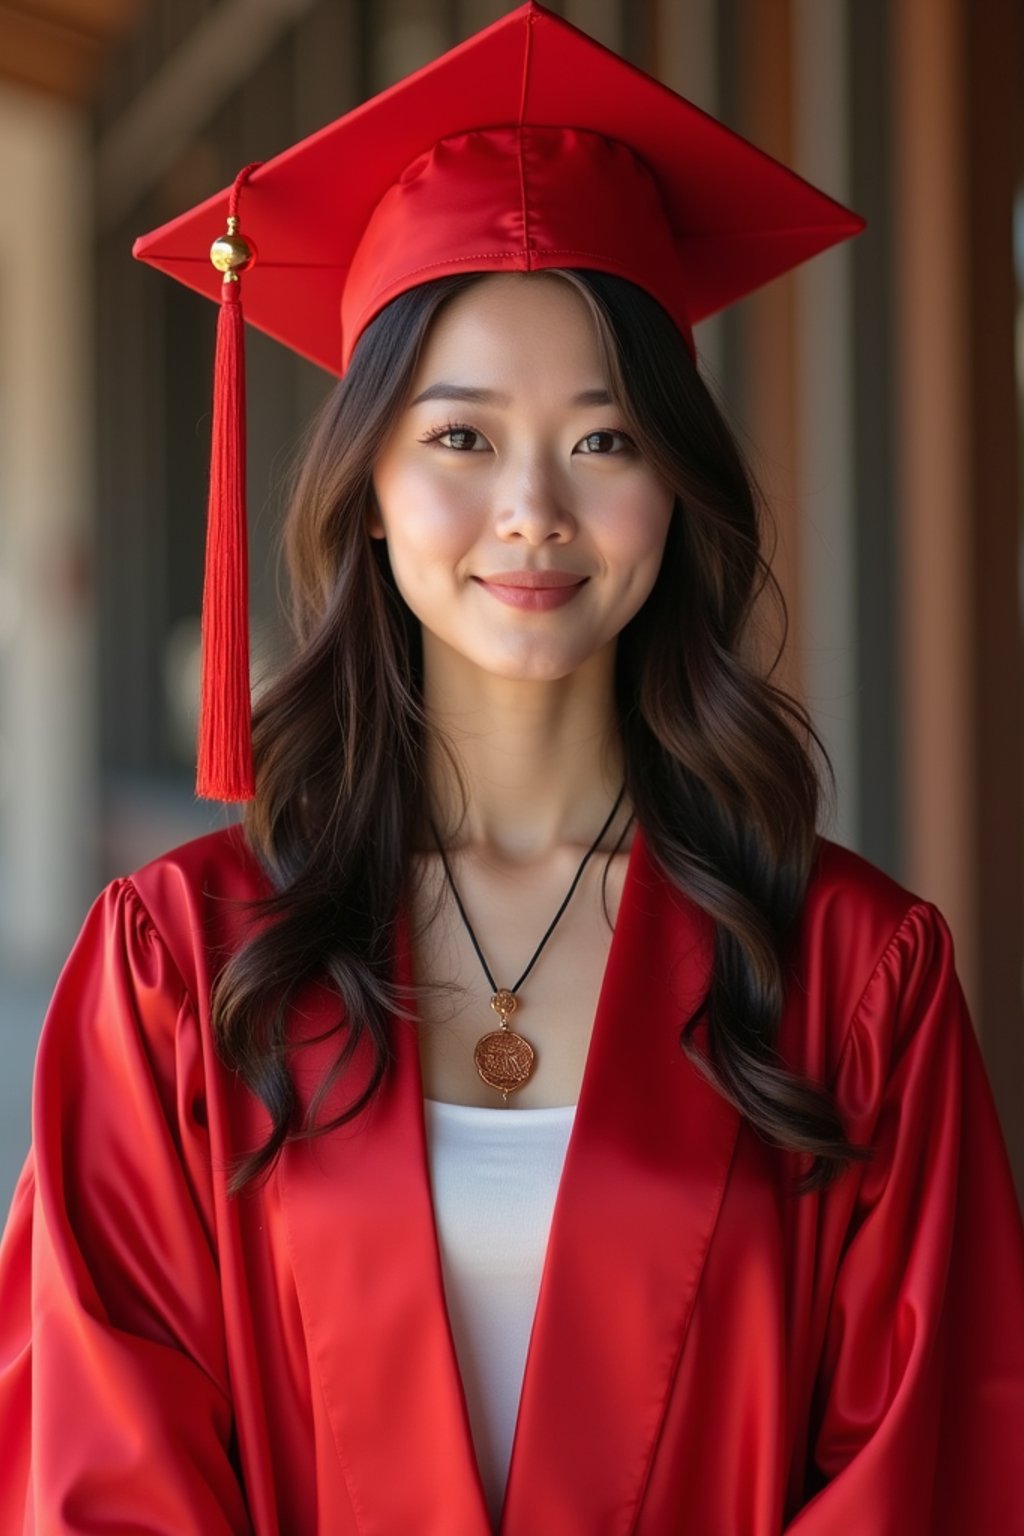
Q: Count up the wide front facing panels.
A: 2